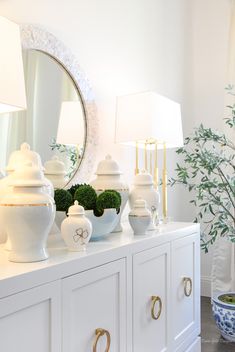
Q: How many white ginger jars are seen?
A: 6